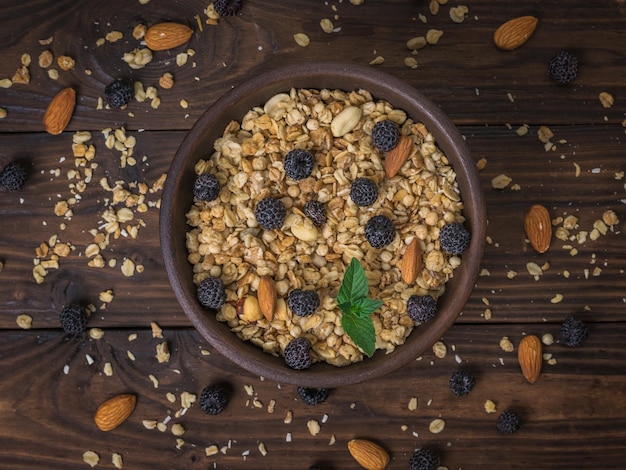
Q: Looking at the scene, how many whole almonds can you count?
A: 10